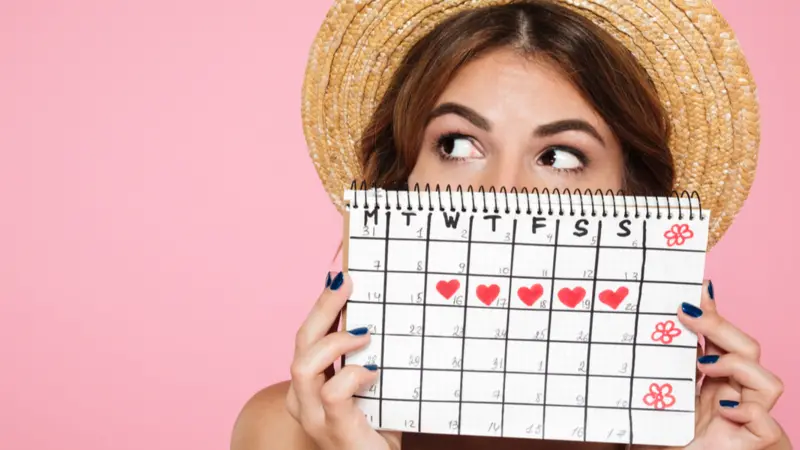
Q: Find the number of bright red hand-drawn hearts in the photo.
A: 5